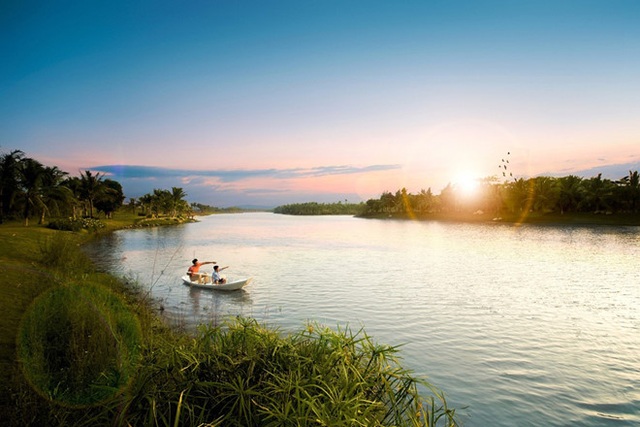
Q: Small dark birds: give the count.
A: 8